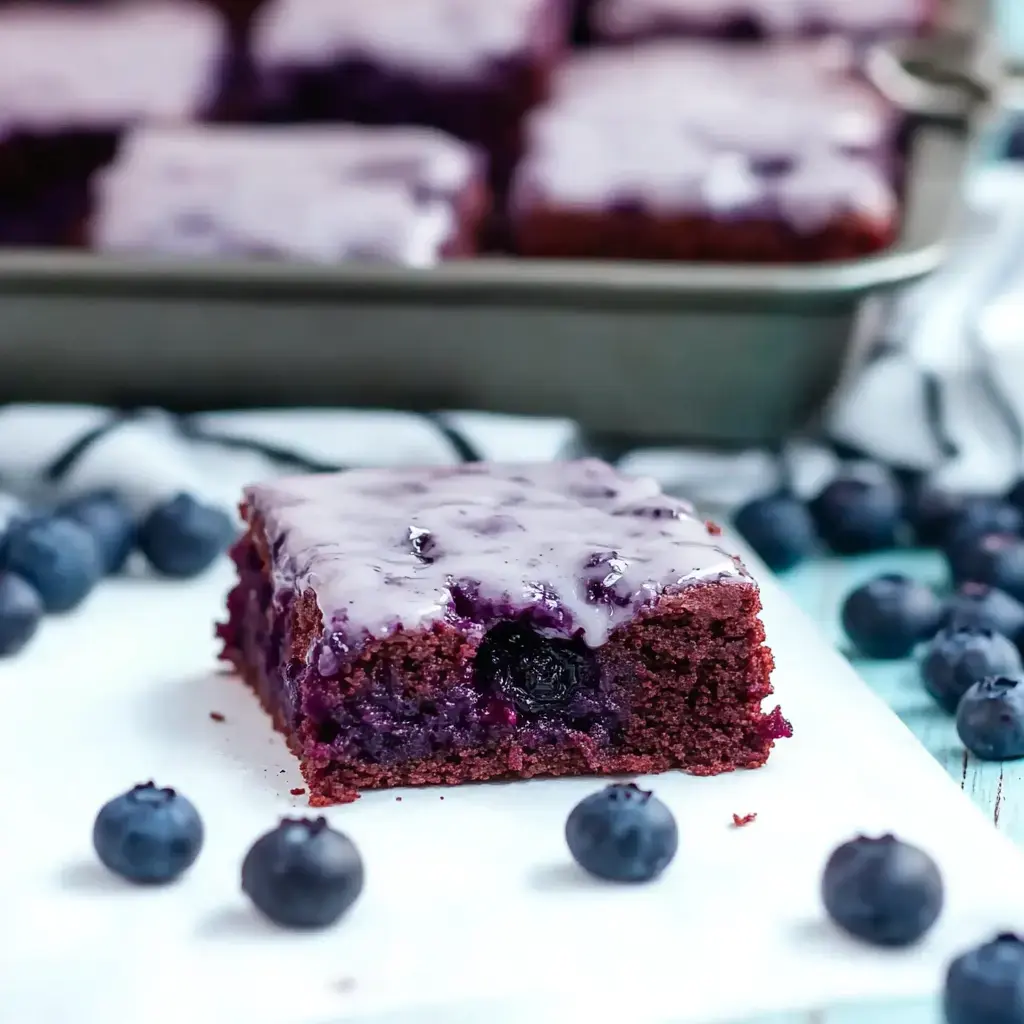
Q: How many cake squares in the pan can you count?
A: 5